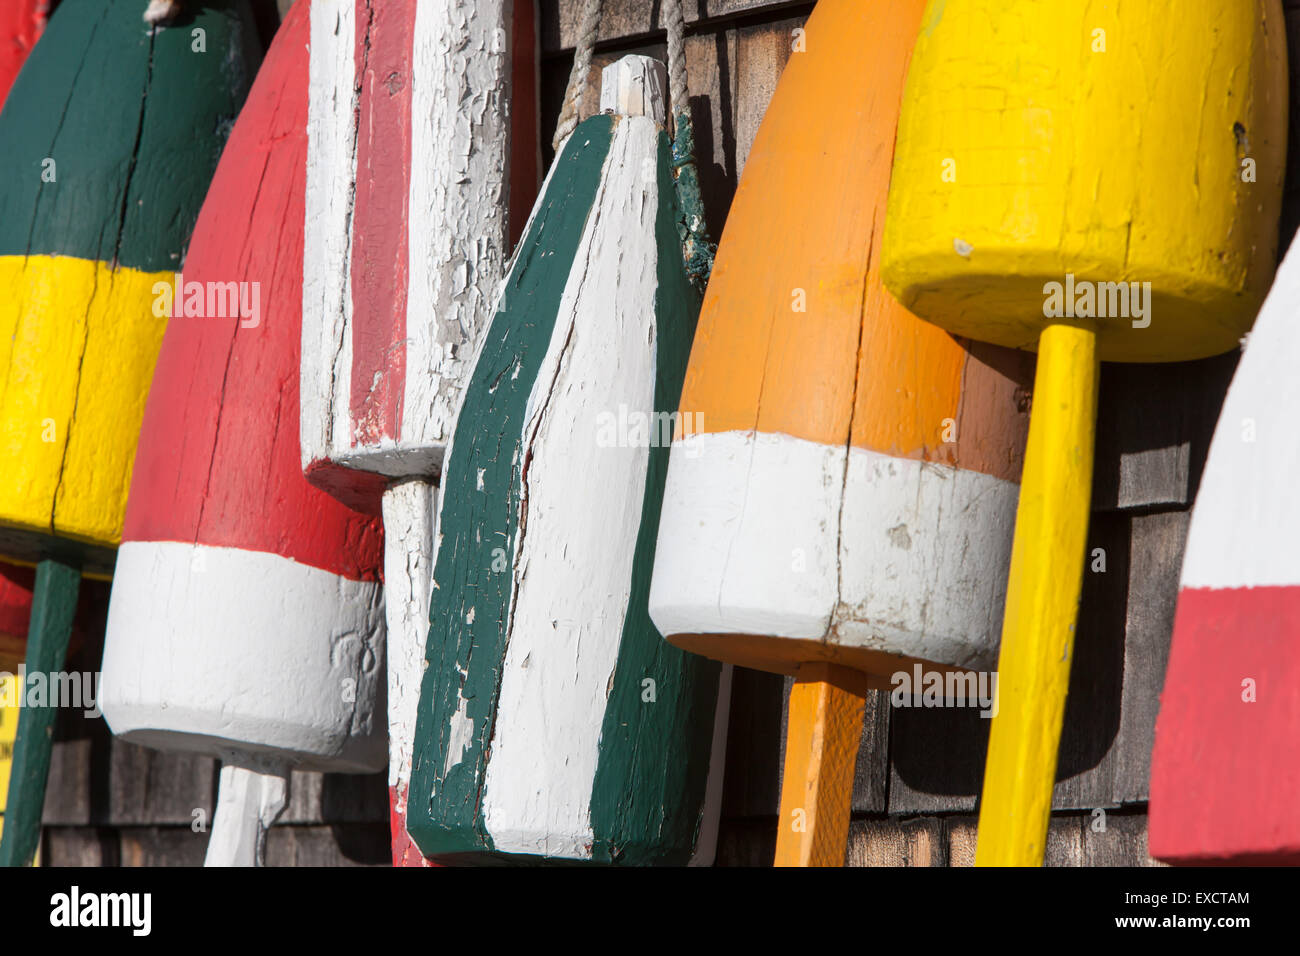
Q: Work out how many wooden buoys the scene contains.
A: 8